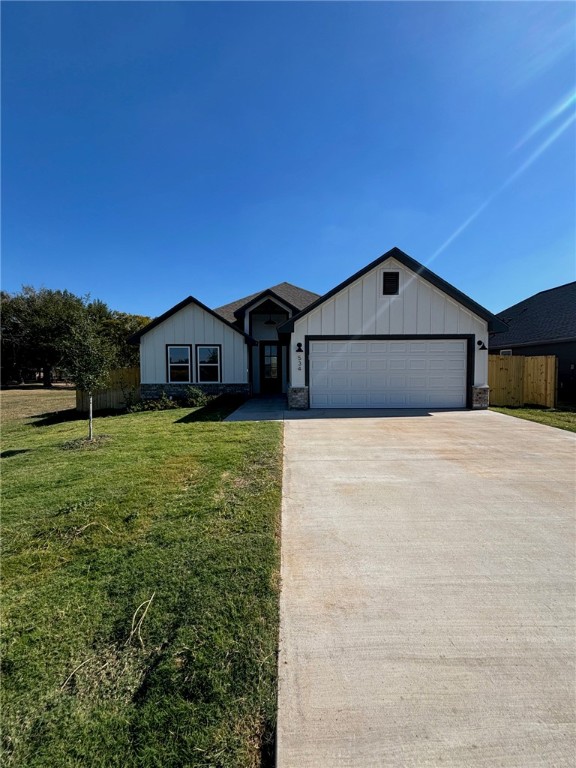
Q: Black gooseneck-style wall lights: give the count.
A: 2